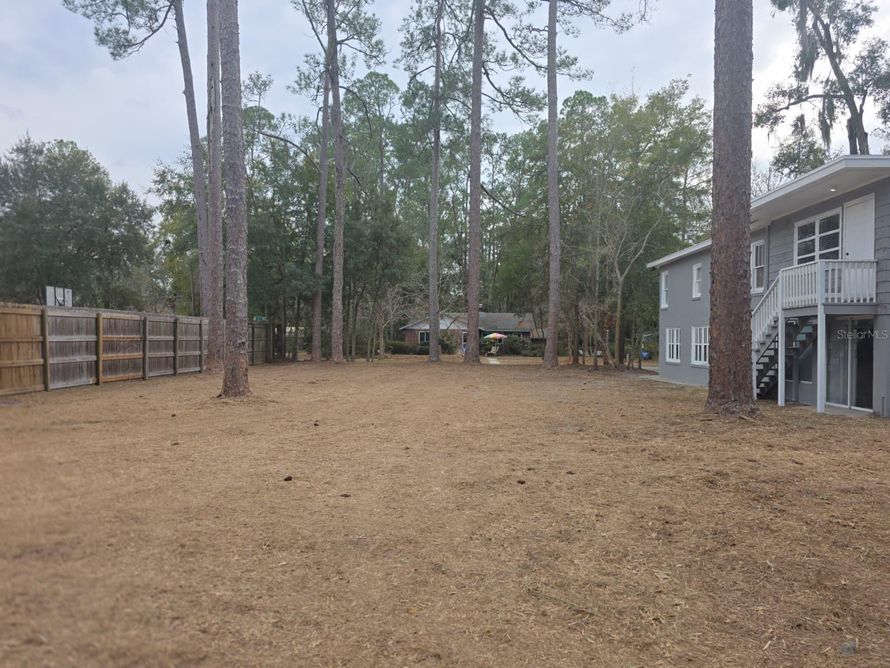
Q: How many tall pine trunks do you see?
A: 9